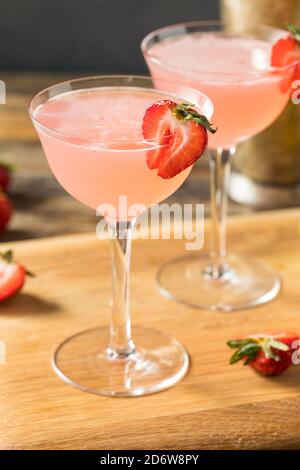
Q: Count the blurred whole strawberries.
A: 2